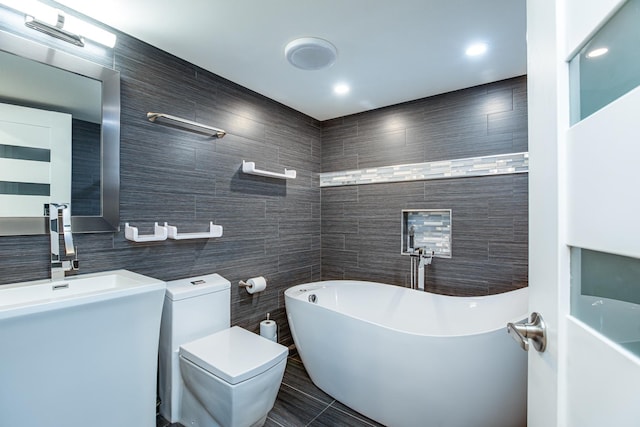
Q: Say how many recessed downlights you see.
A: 2